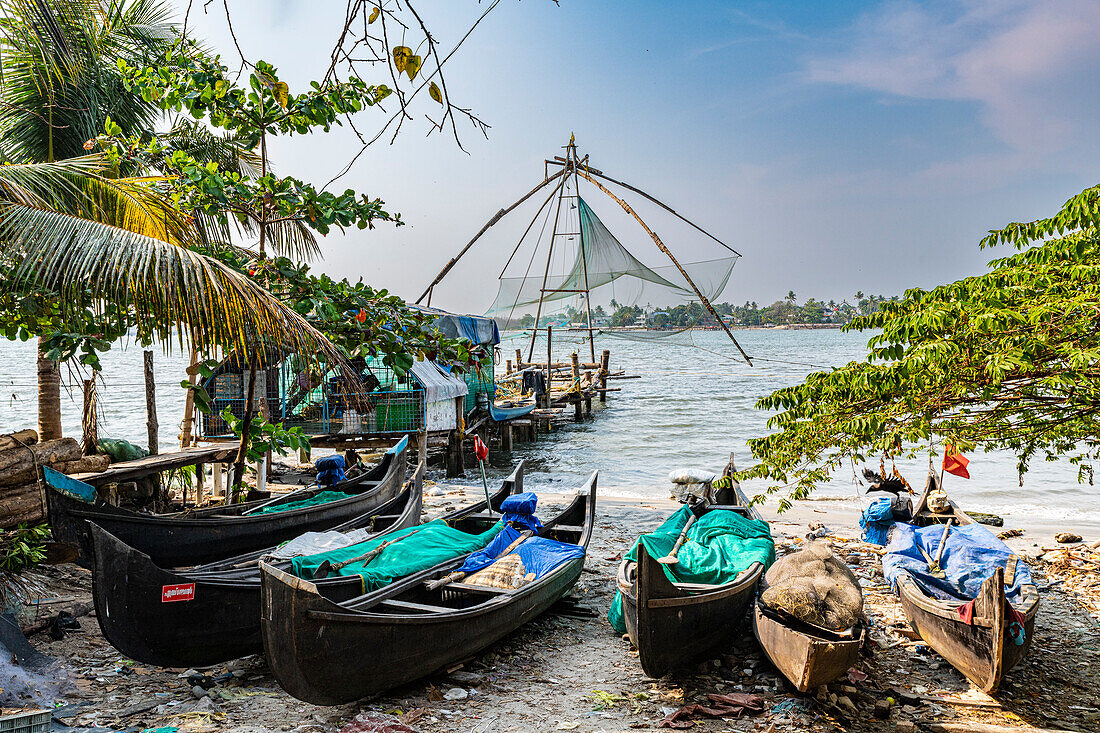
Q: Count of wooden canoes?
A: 7